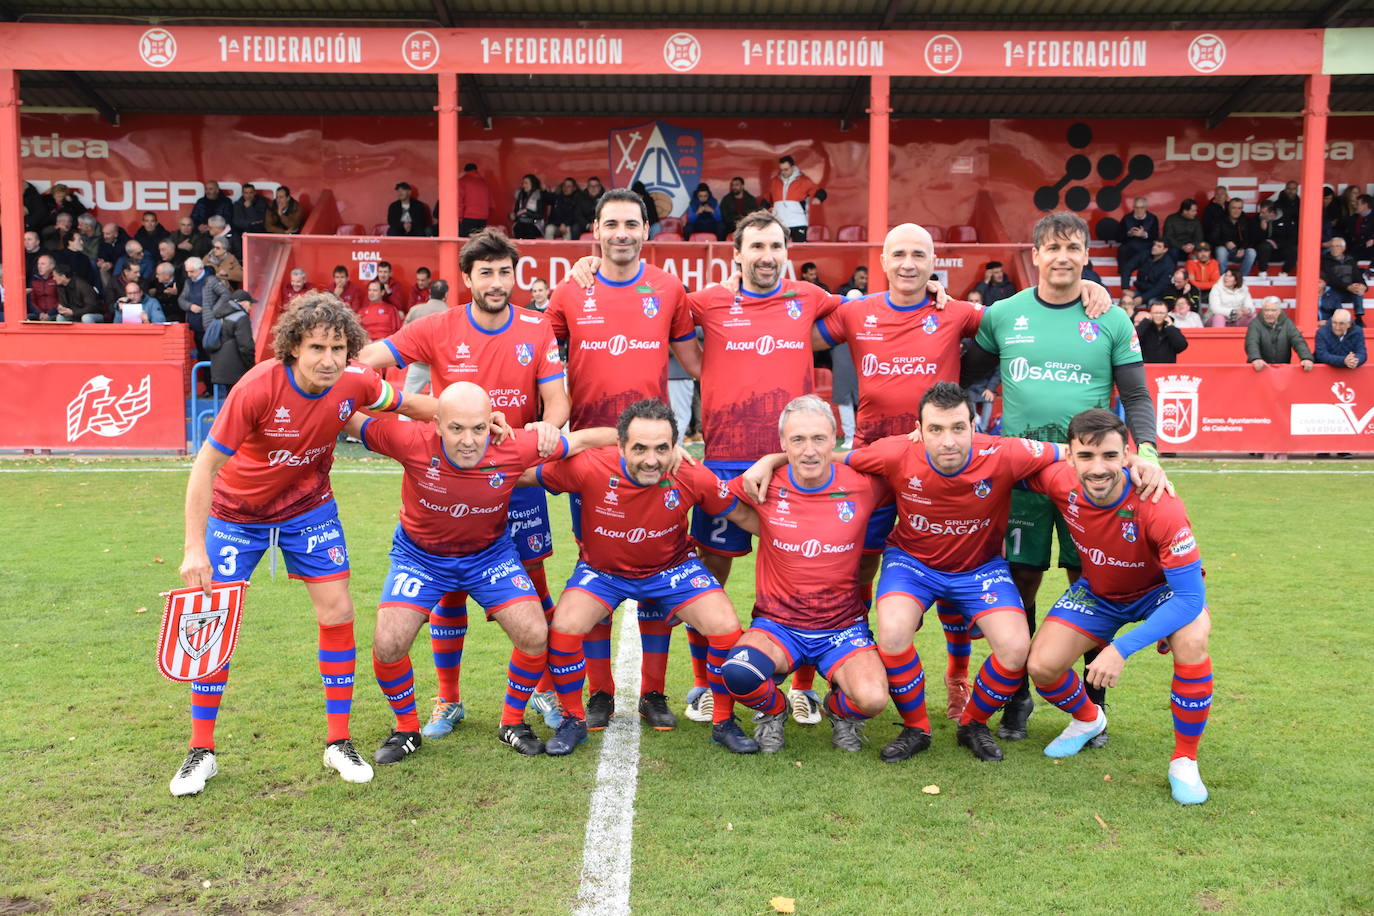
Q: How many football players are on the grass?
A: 11